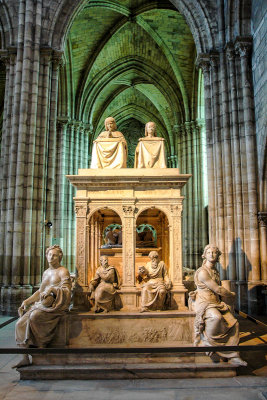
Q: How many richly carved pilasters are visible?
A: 3